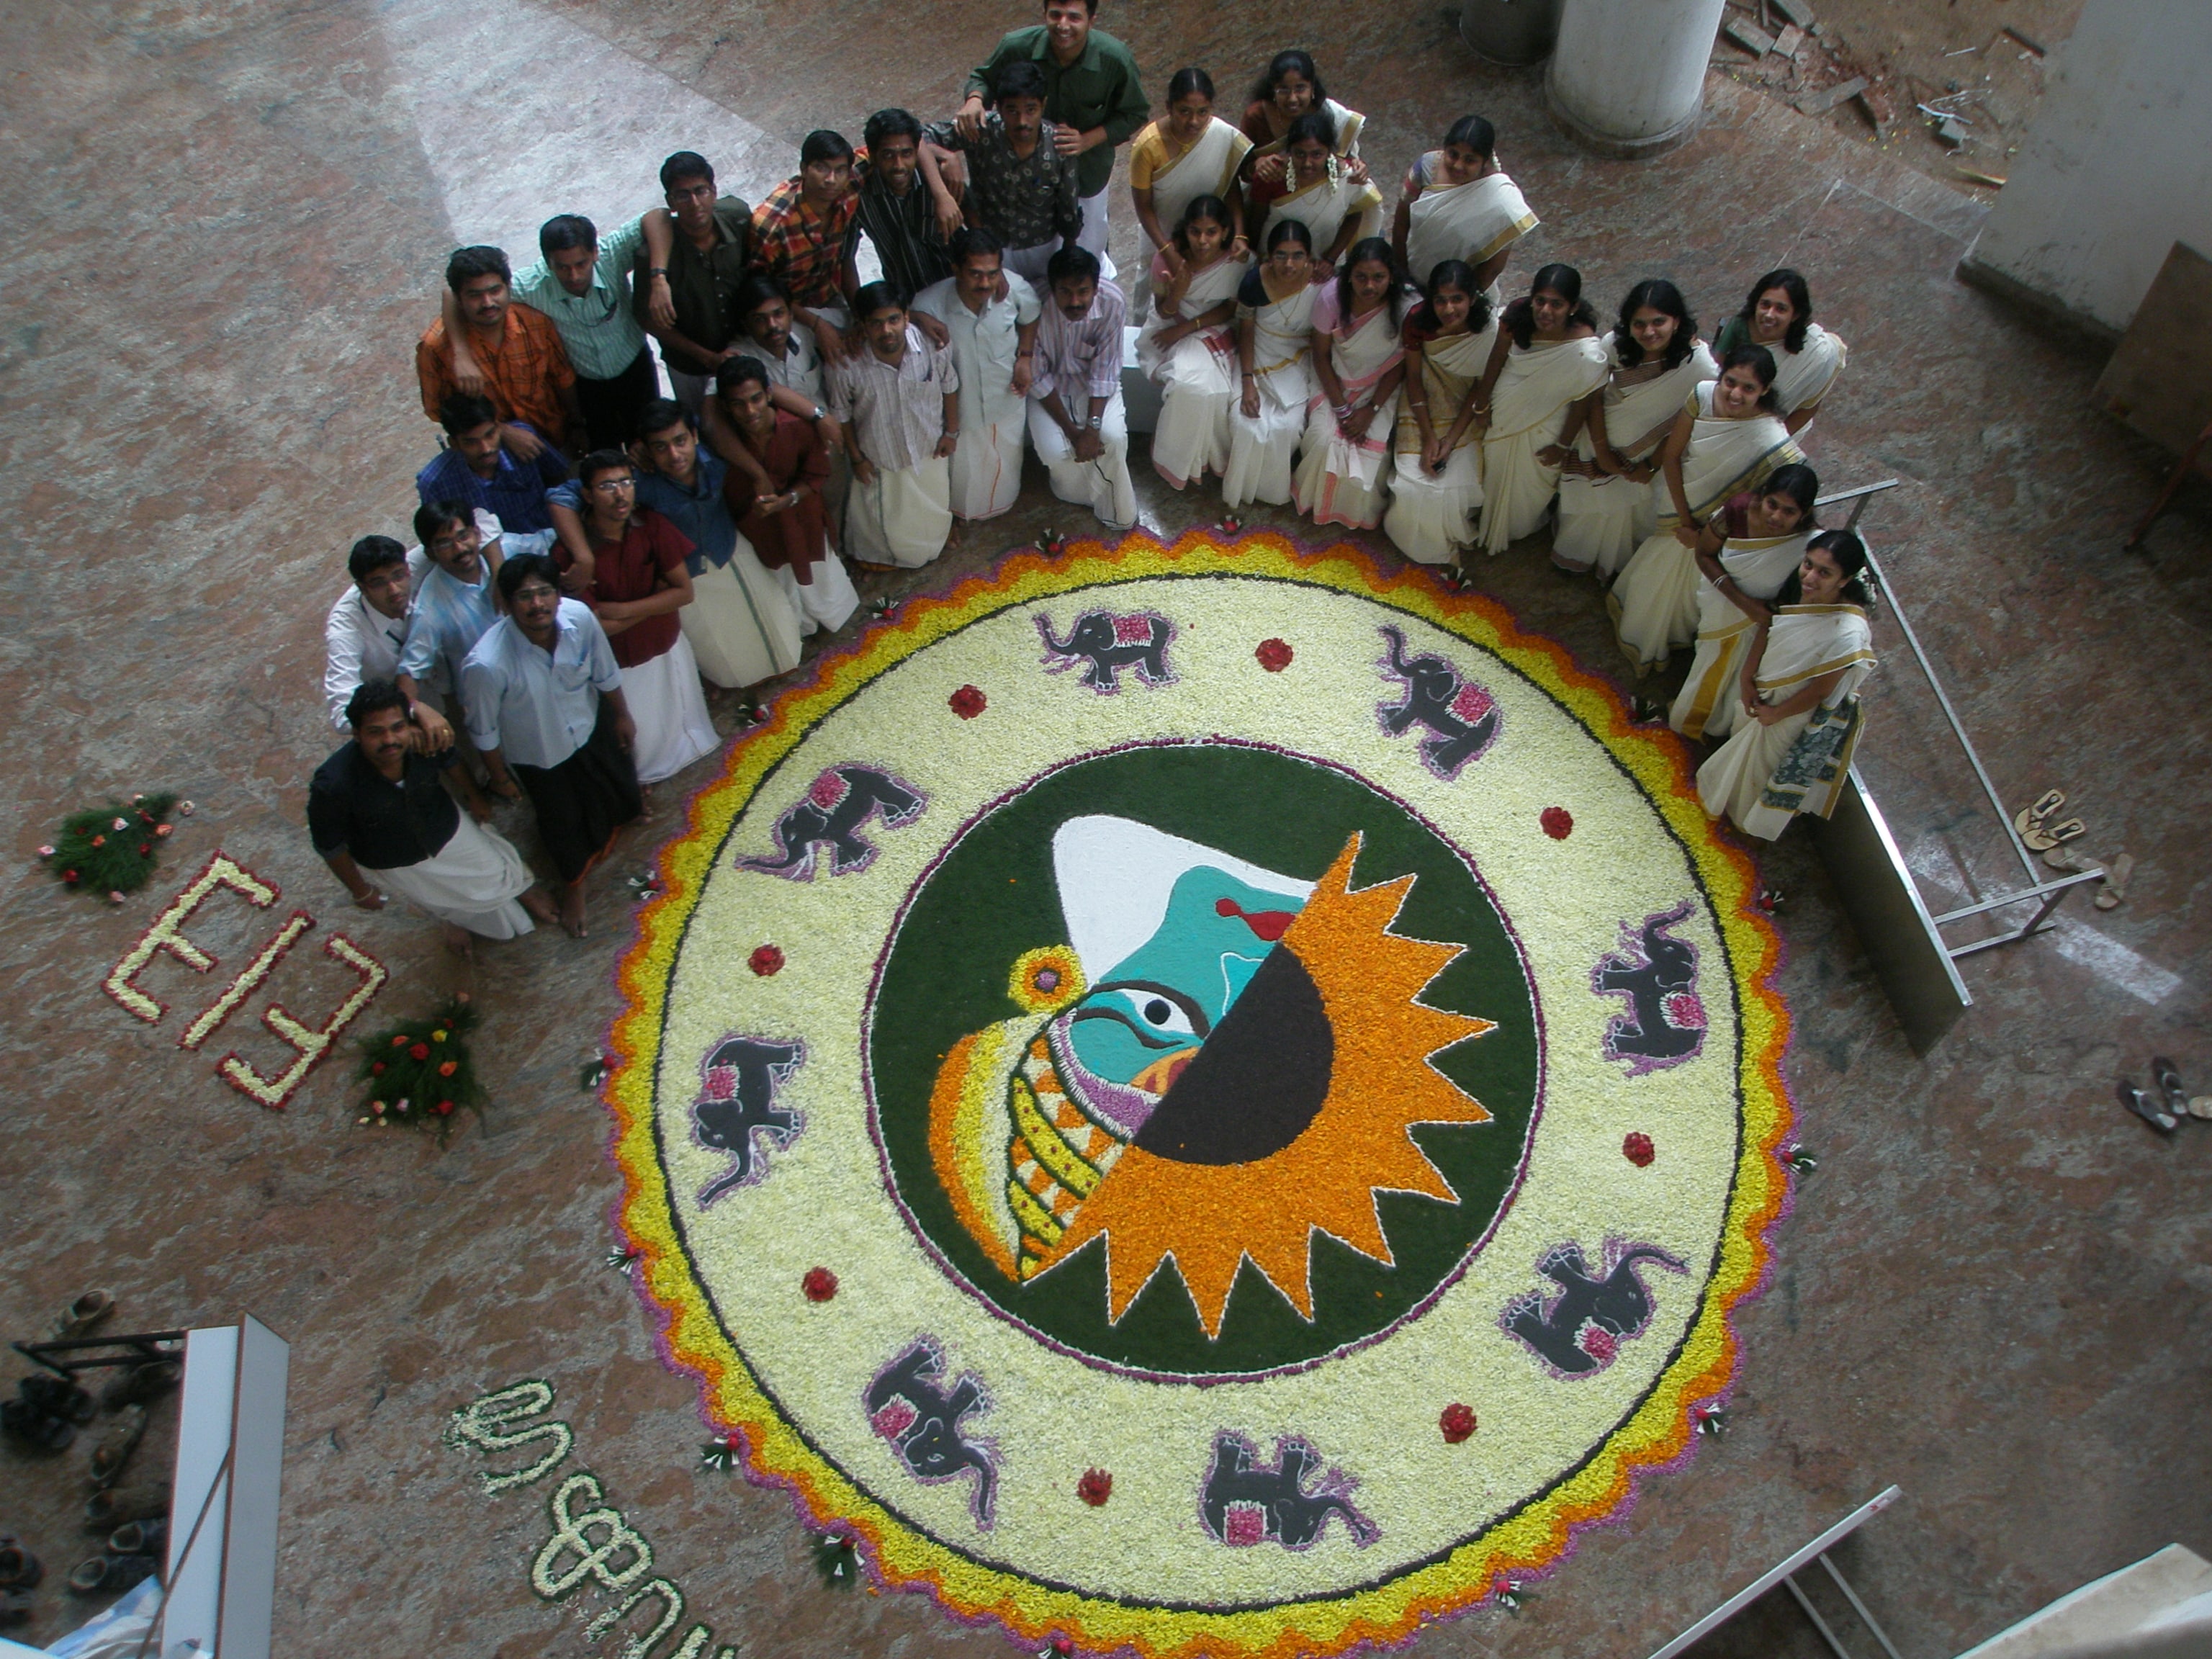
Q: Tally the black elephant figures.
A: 8